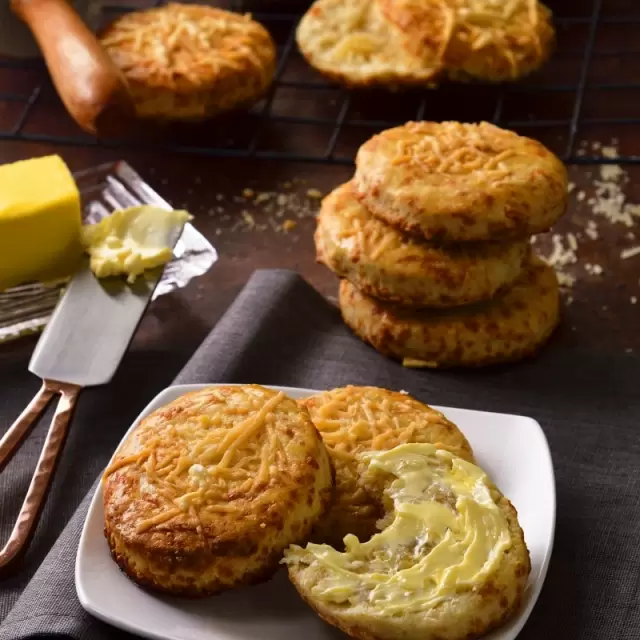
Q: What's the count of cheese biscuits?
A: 9